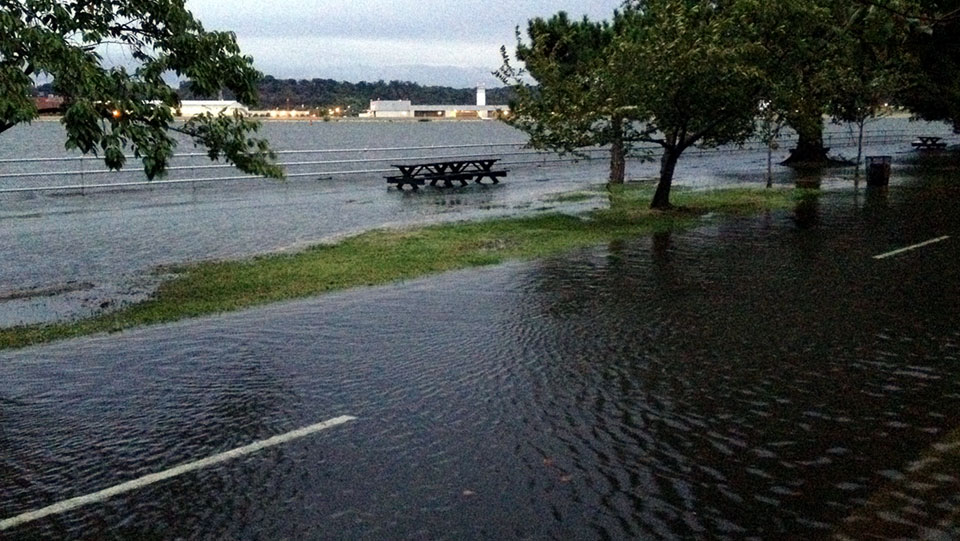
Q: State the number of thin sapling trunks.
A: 2